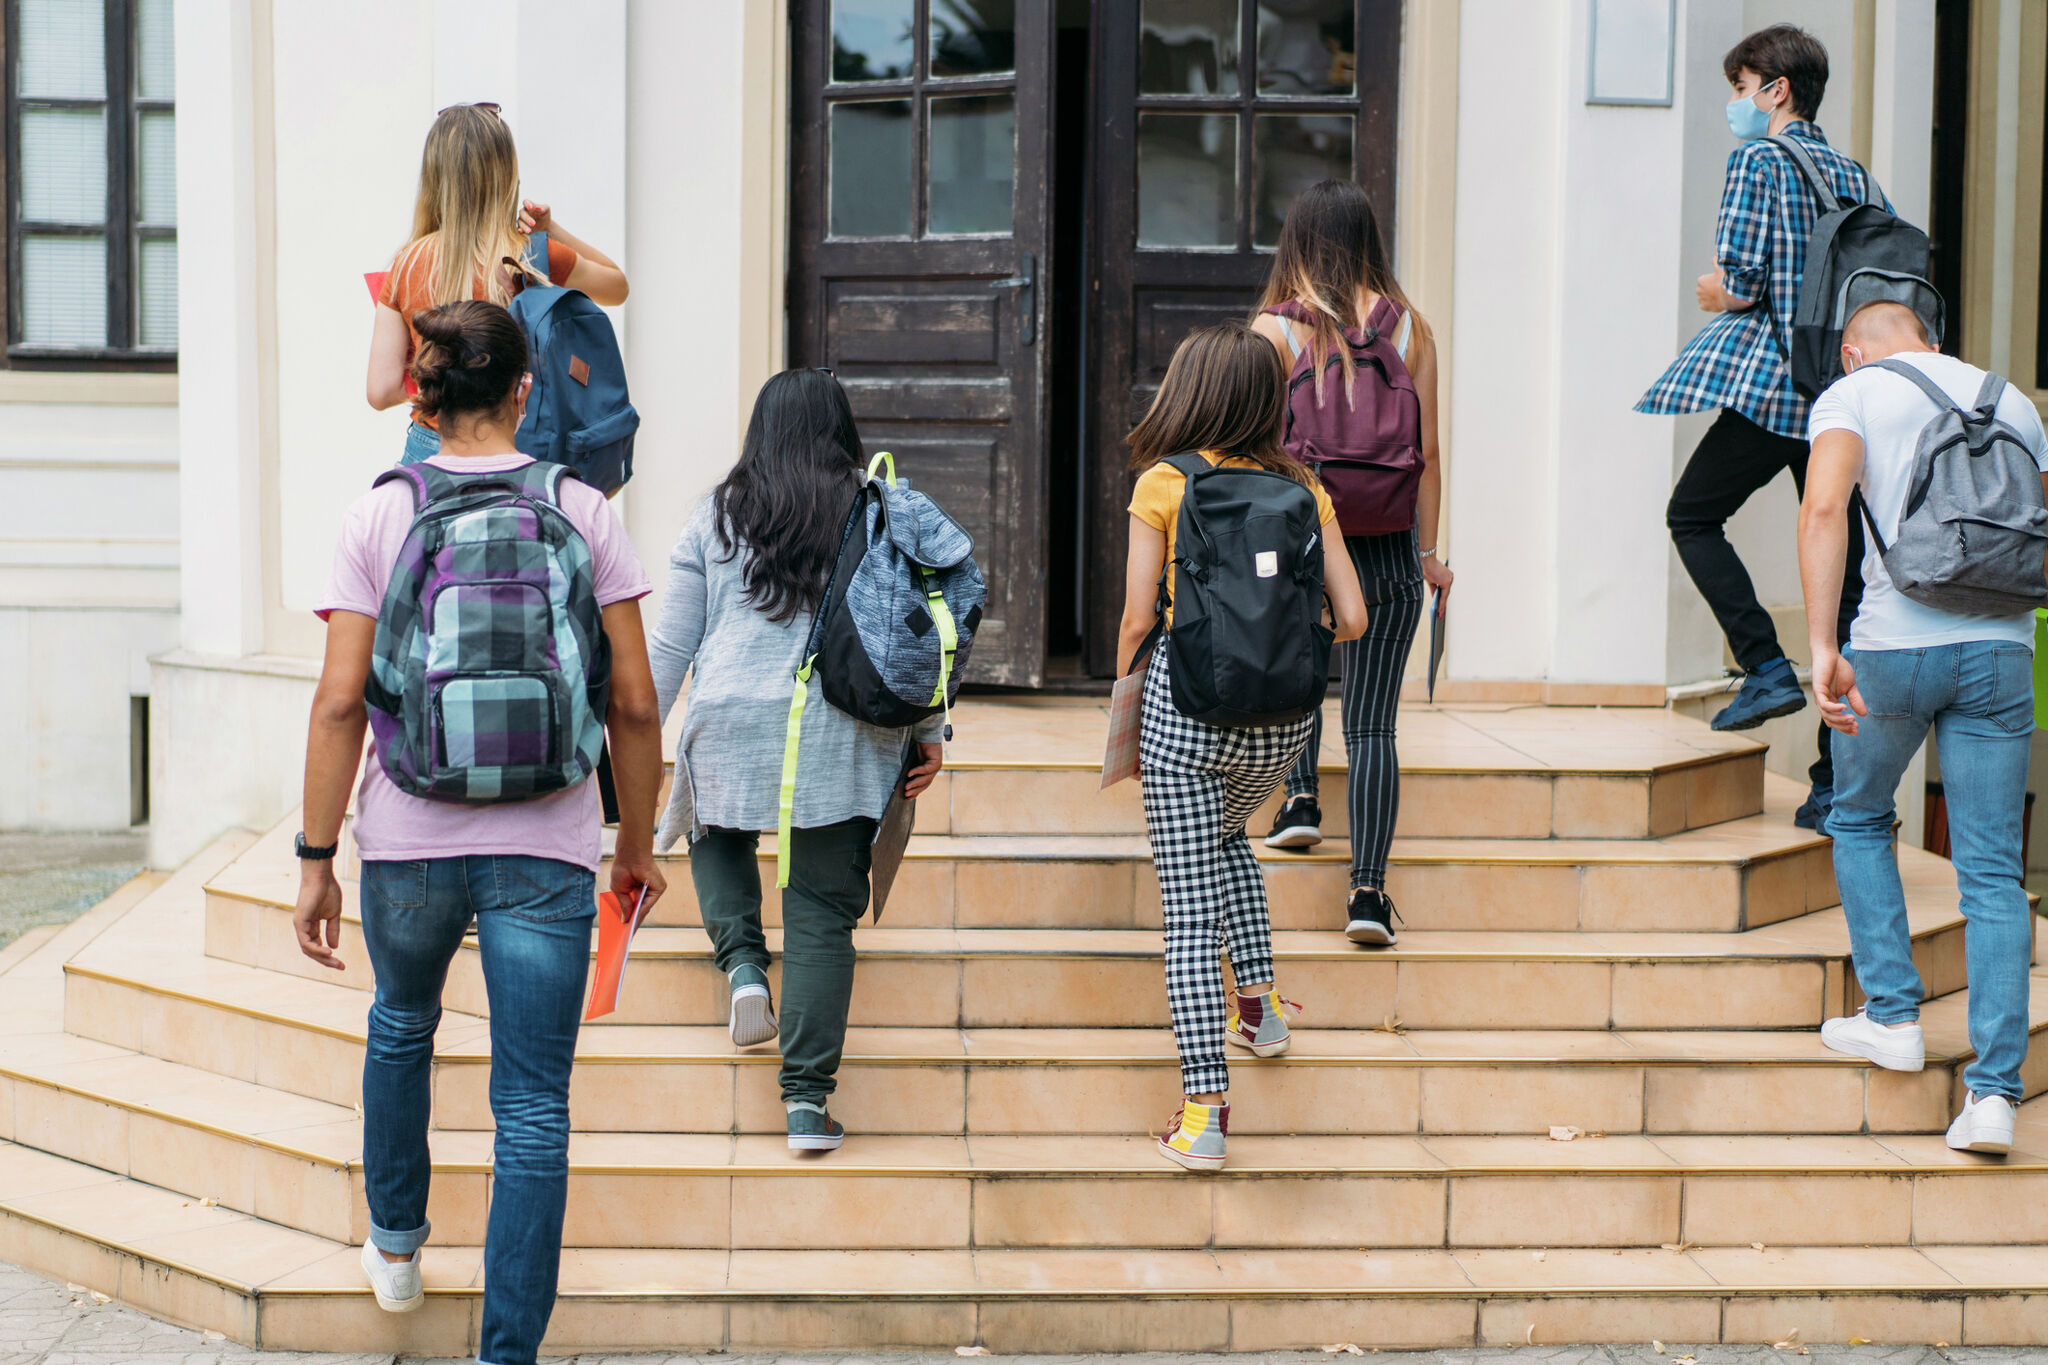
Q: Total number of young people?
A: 7